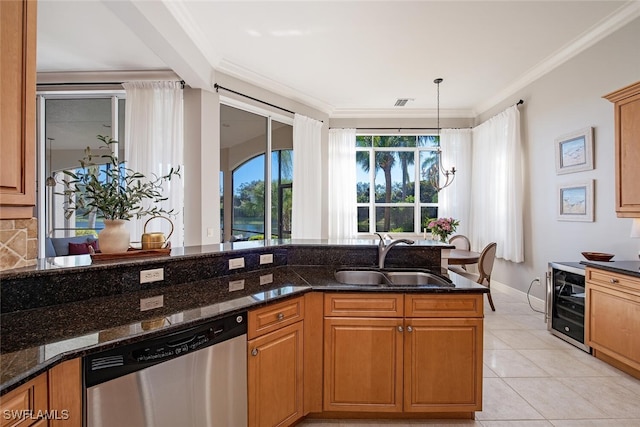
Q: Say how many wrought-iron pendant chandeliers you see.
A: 1